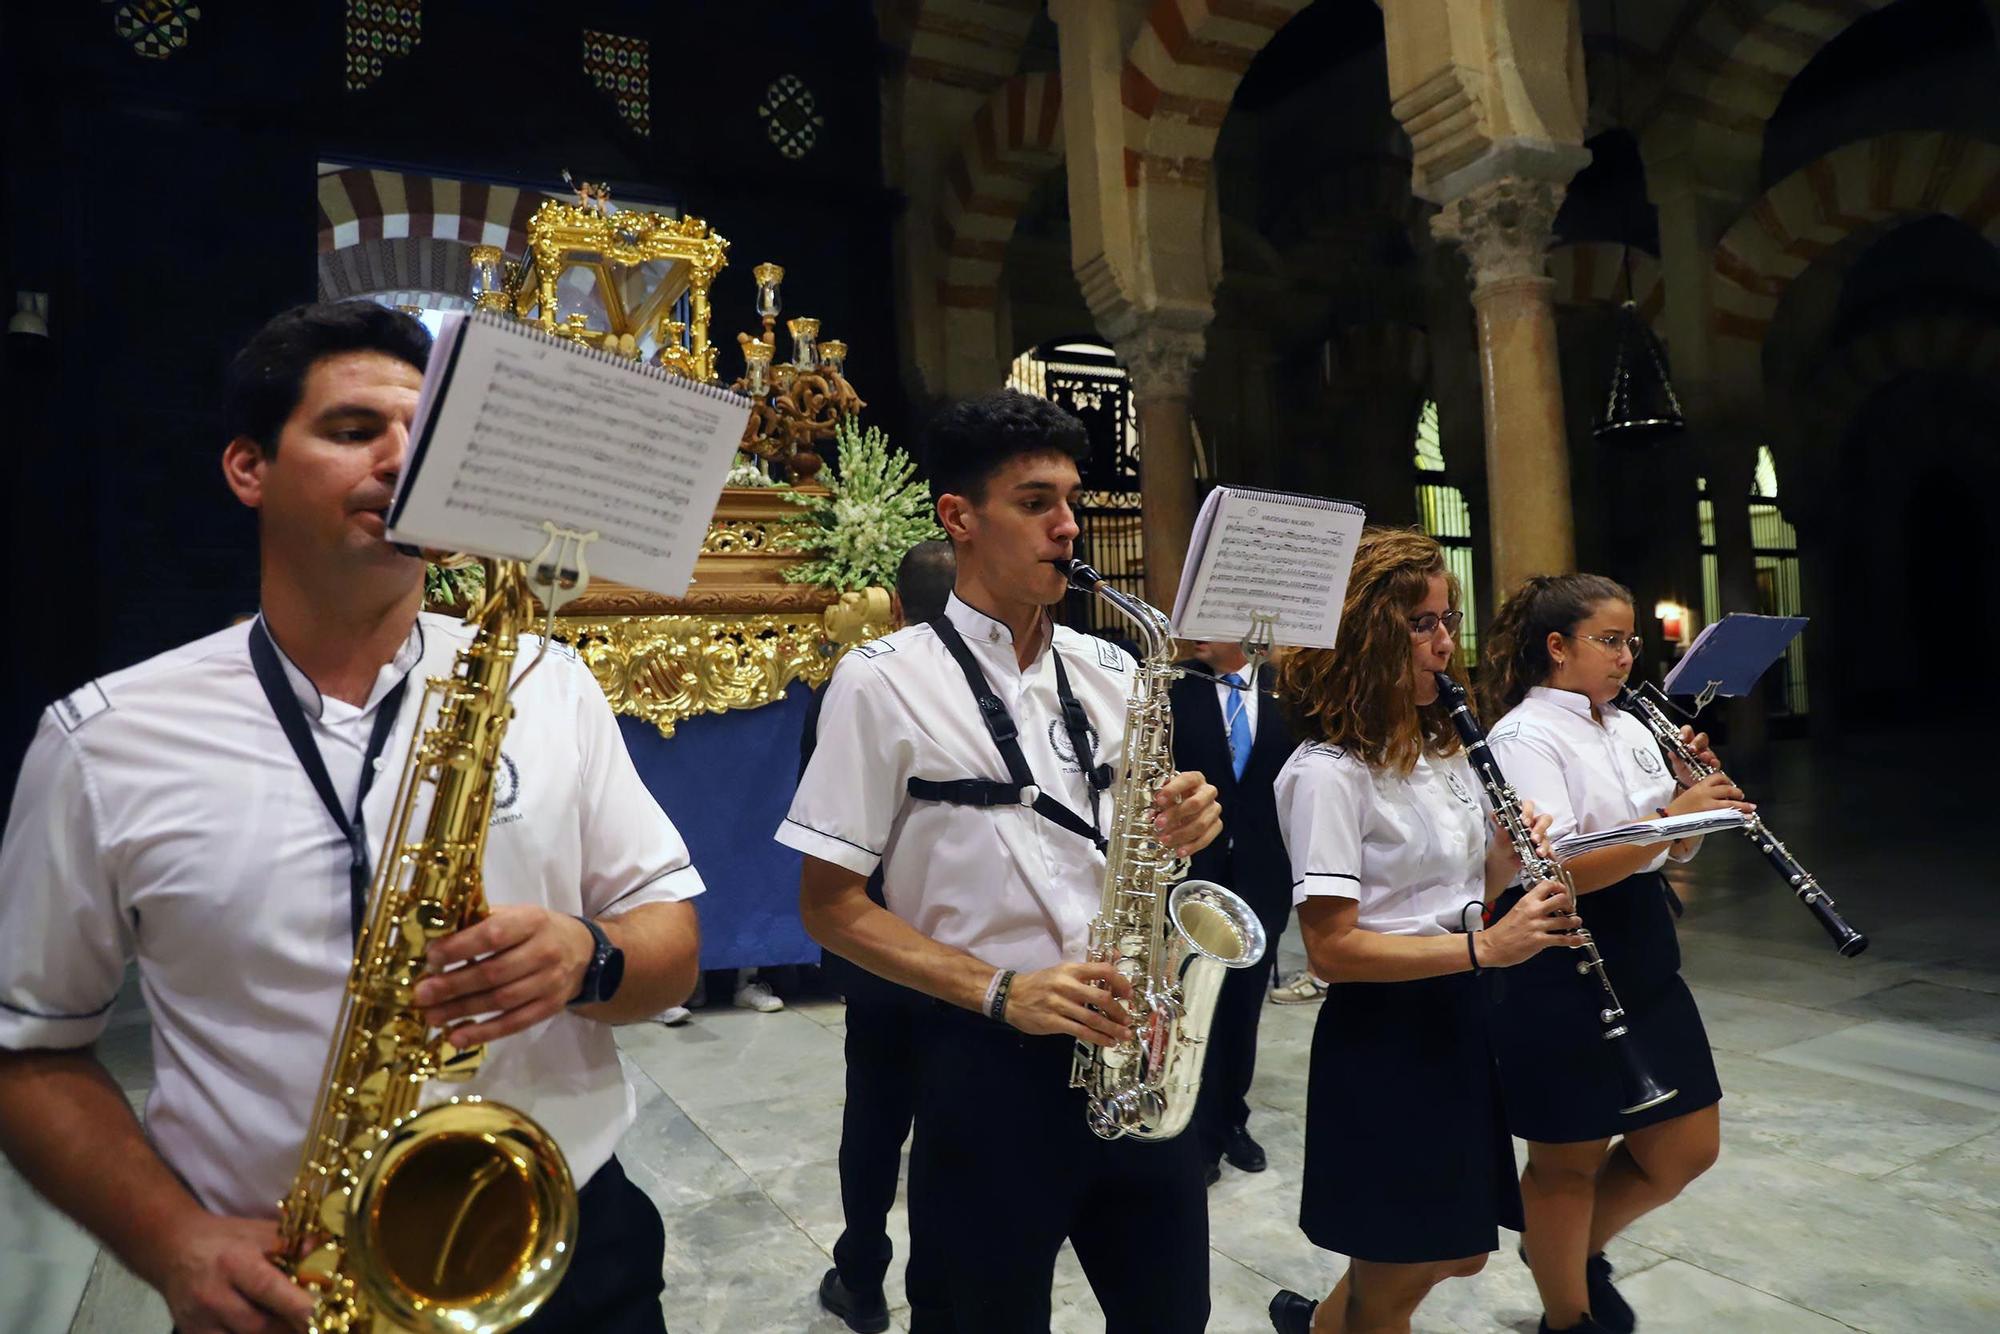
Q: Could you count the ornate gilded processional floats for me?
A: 1